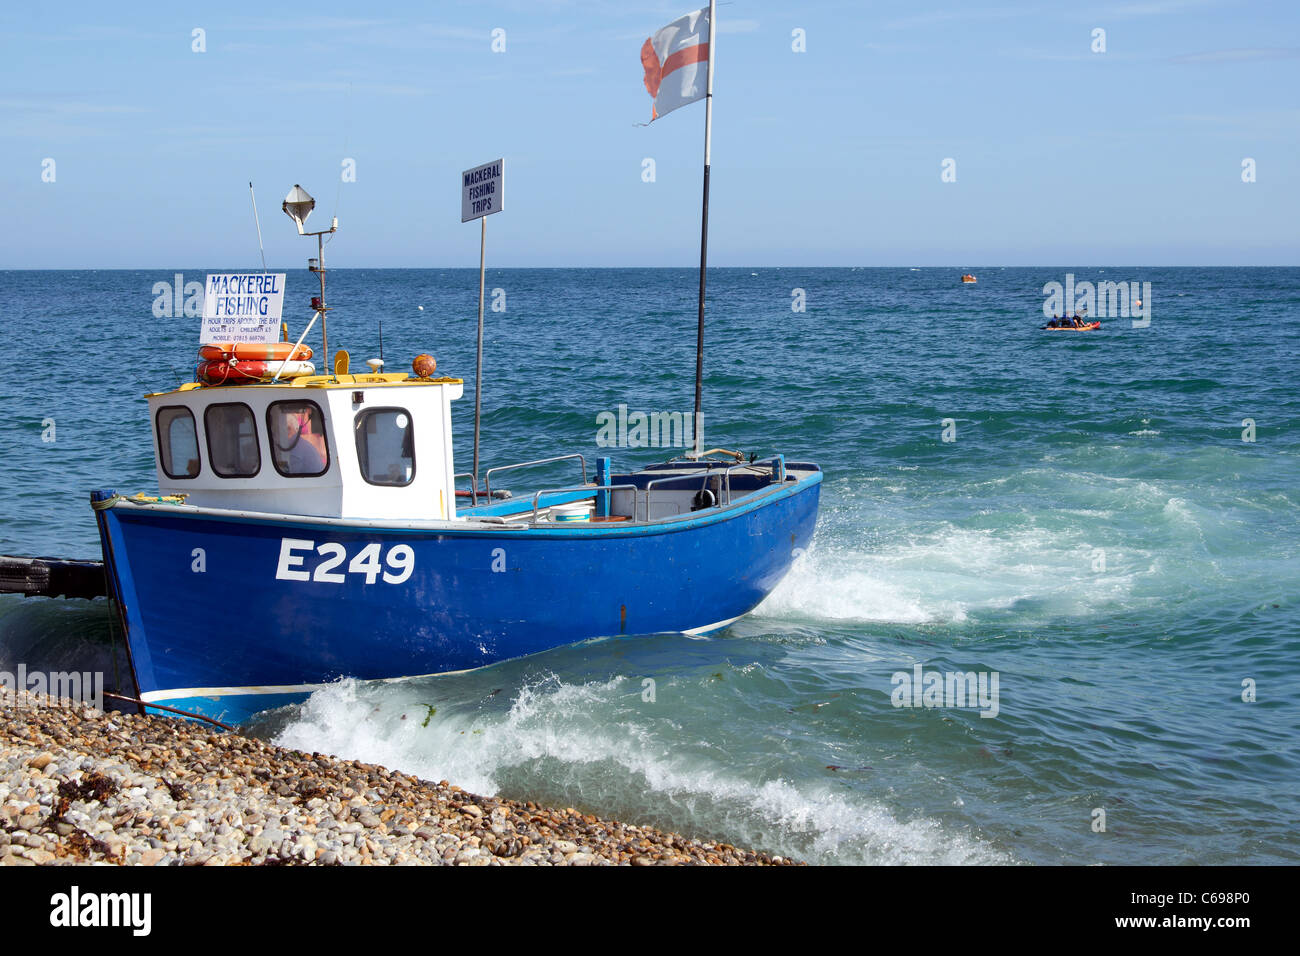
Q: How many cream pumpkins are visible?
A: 0